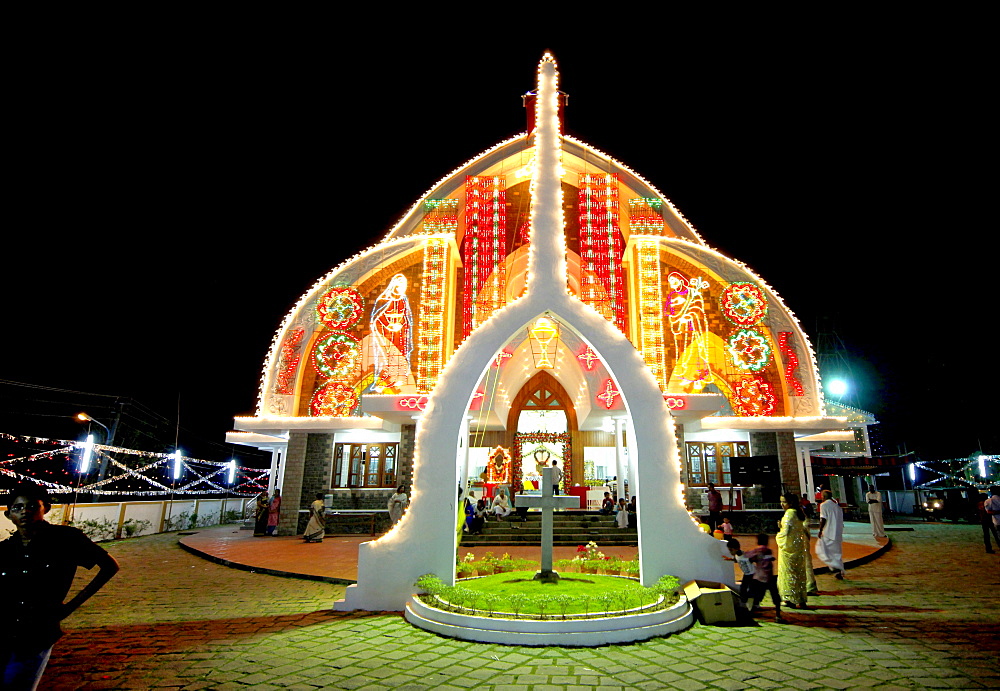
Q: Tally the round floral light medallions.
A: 6